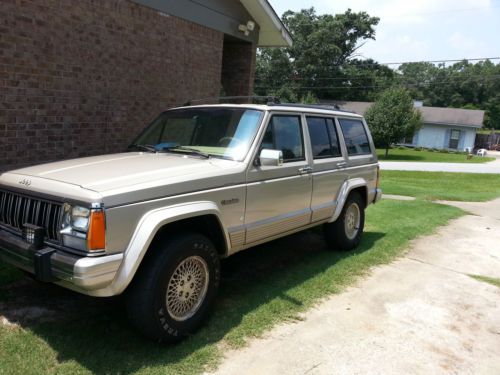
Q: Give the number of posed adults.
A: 0